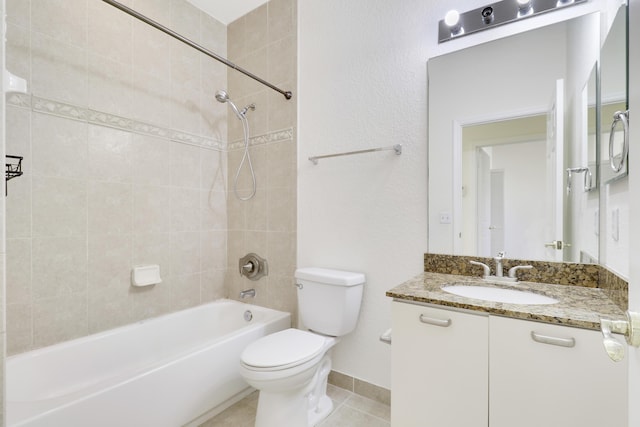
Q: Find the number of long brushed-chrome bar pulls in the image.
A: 2